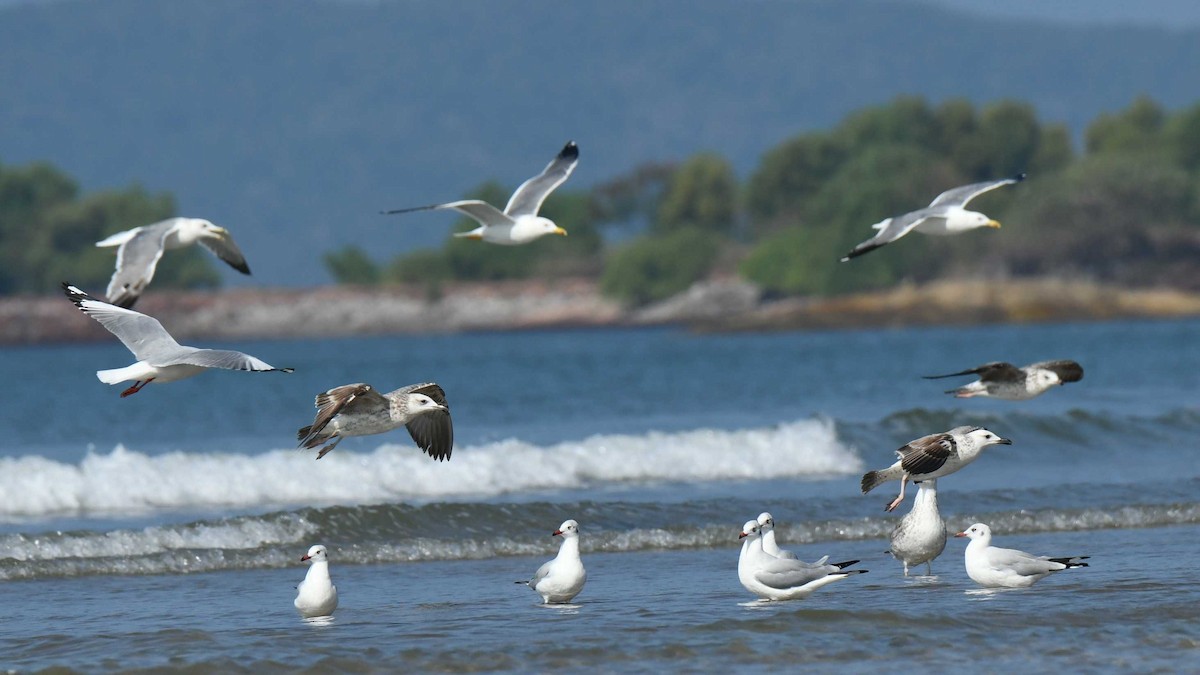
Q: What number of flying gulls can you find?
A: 7